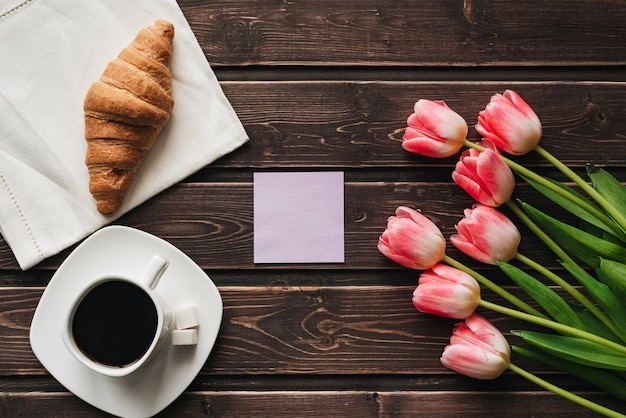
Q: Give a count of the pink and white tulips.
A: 7